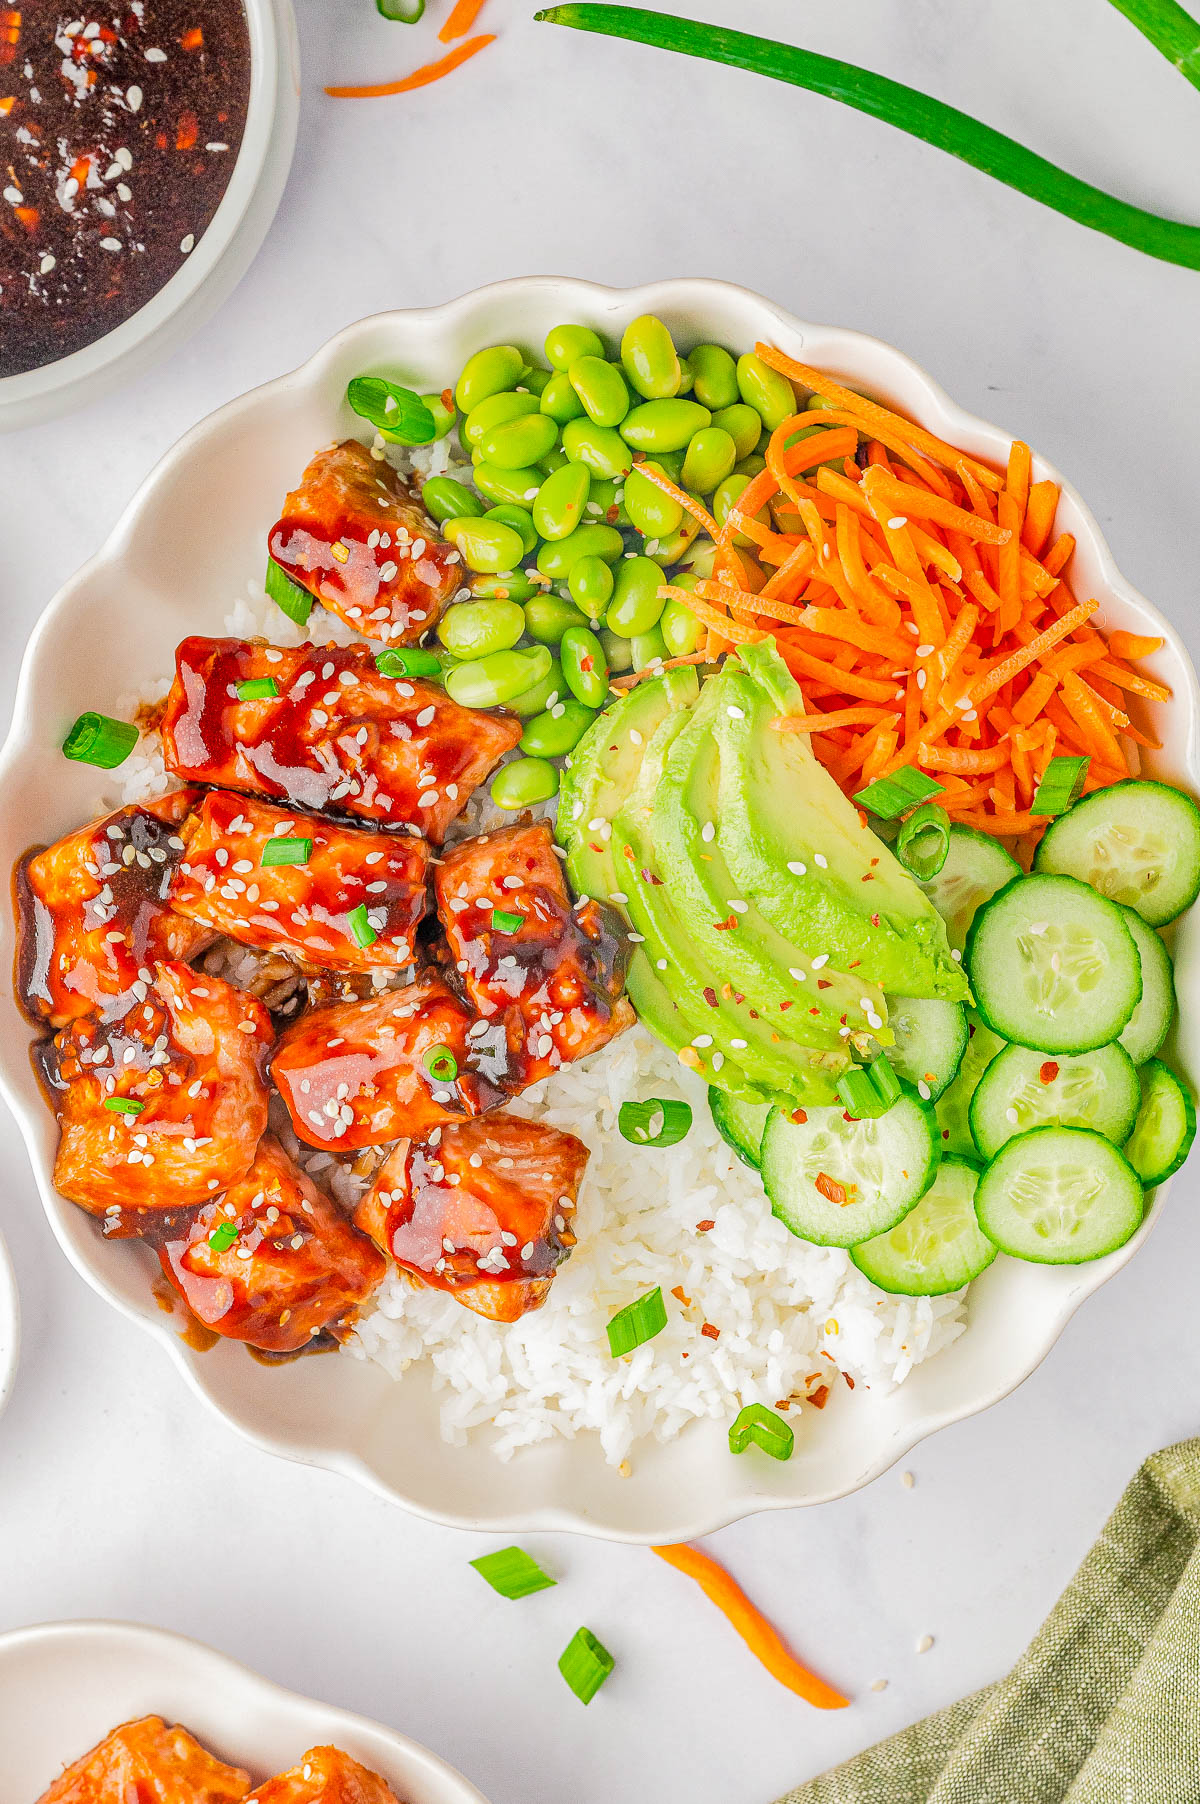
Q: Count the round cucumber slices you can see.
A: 12